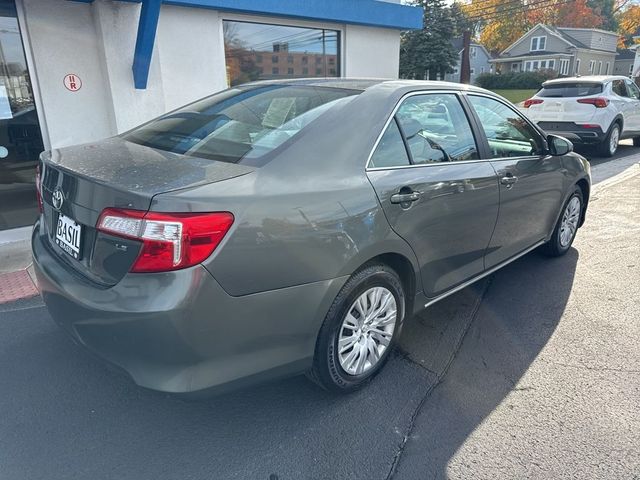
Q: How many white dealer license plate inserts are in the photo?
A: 1